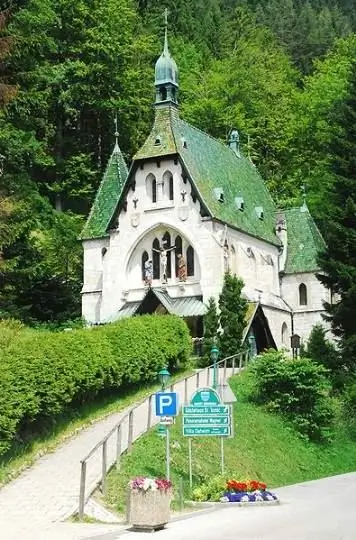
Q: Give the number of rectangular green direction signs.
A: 3